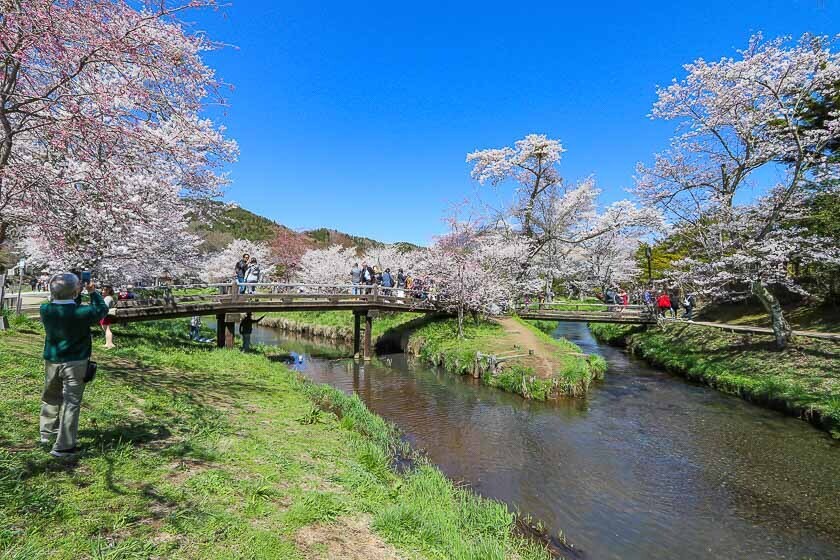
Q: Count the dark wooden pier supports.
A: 4